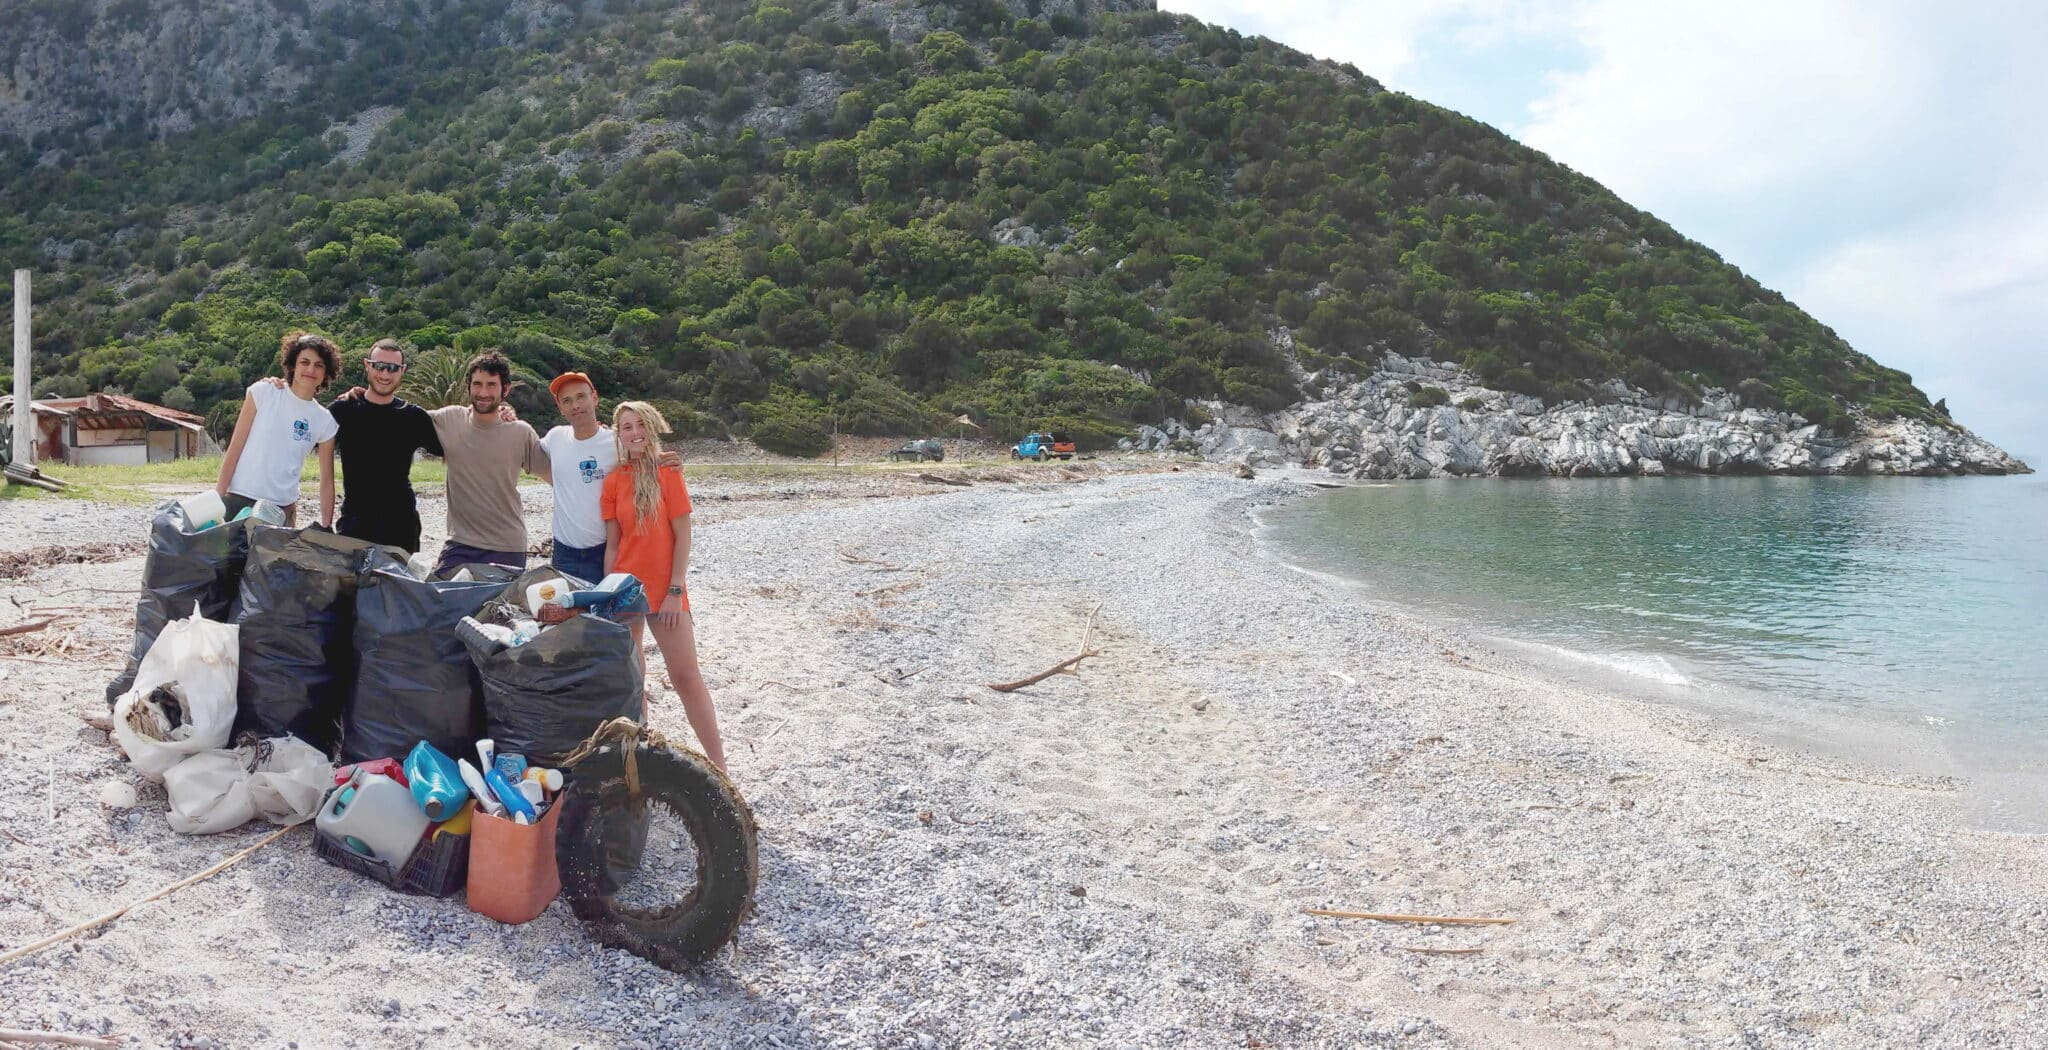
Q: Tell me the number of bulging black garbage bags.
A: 4